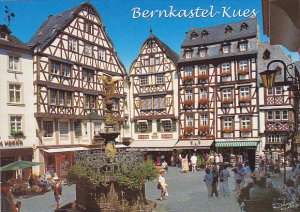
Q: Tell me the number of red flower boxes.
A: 12